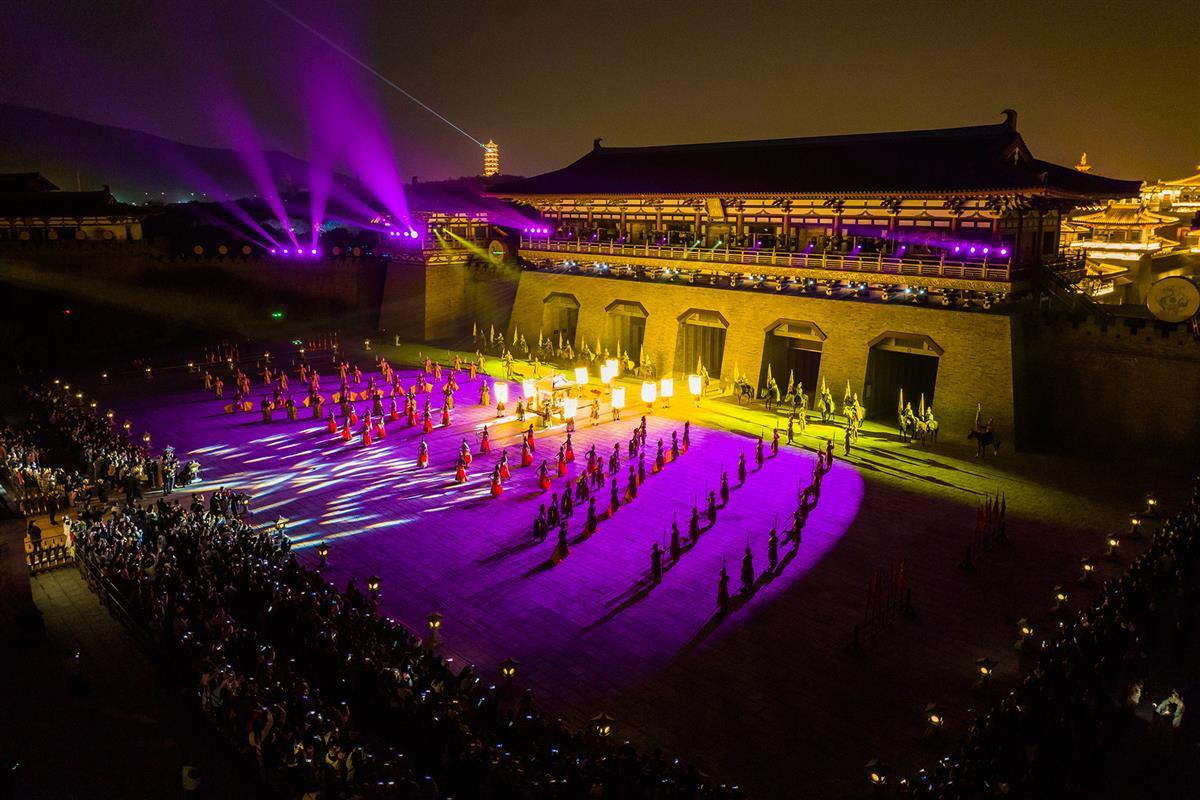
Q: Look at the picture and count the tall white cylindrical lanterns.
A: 10